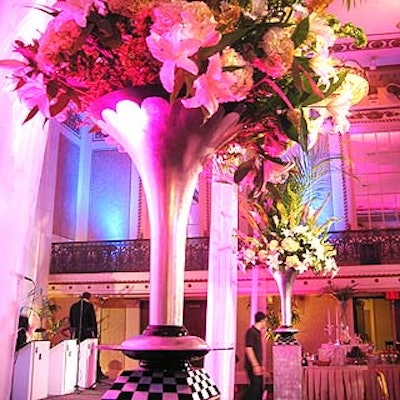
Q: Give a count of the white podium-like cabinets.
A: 3